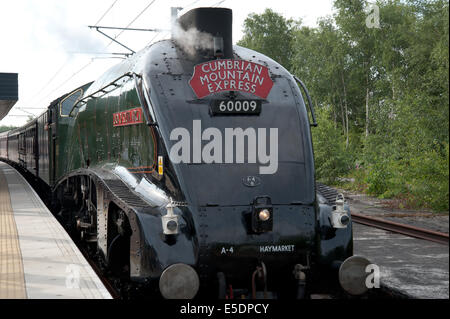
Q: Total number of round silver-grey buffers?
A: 2